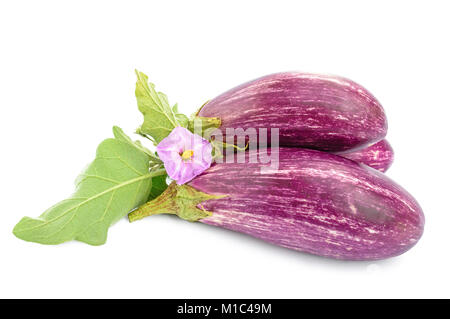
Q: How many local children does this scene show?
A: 0